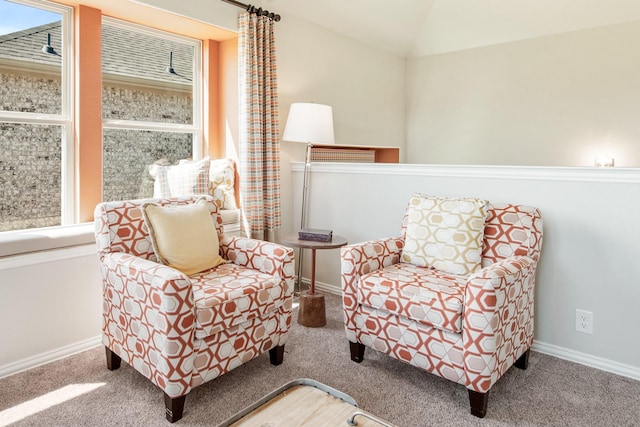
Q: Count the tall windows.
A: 2